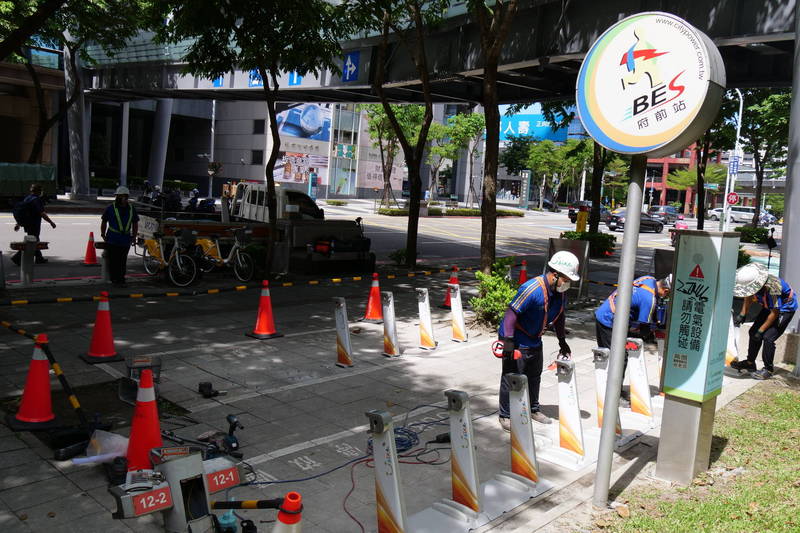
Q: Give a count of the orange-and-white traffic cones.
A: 9